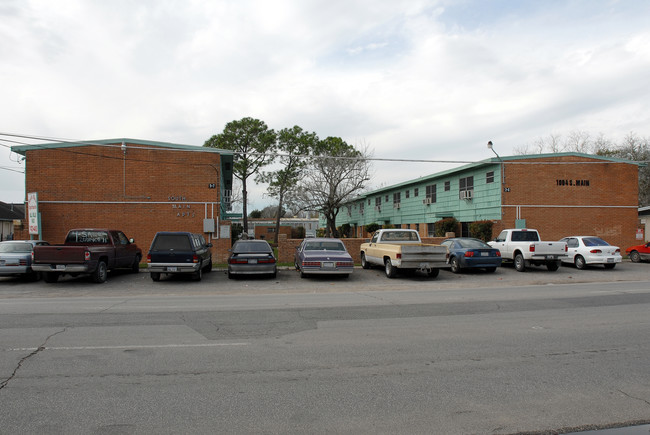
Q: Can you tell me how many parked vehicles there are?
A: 10